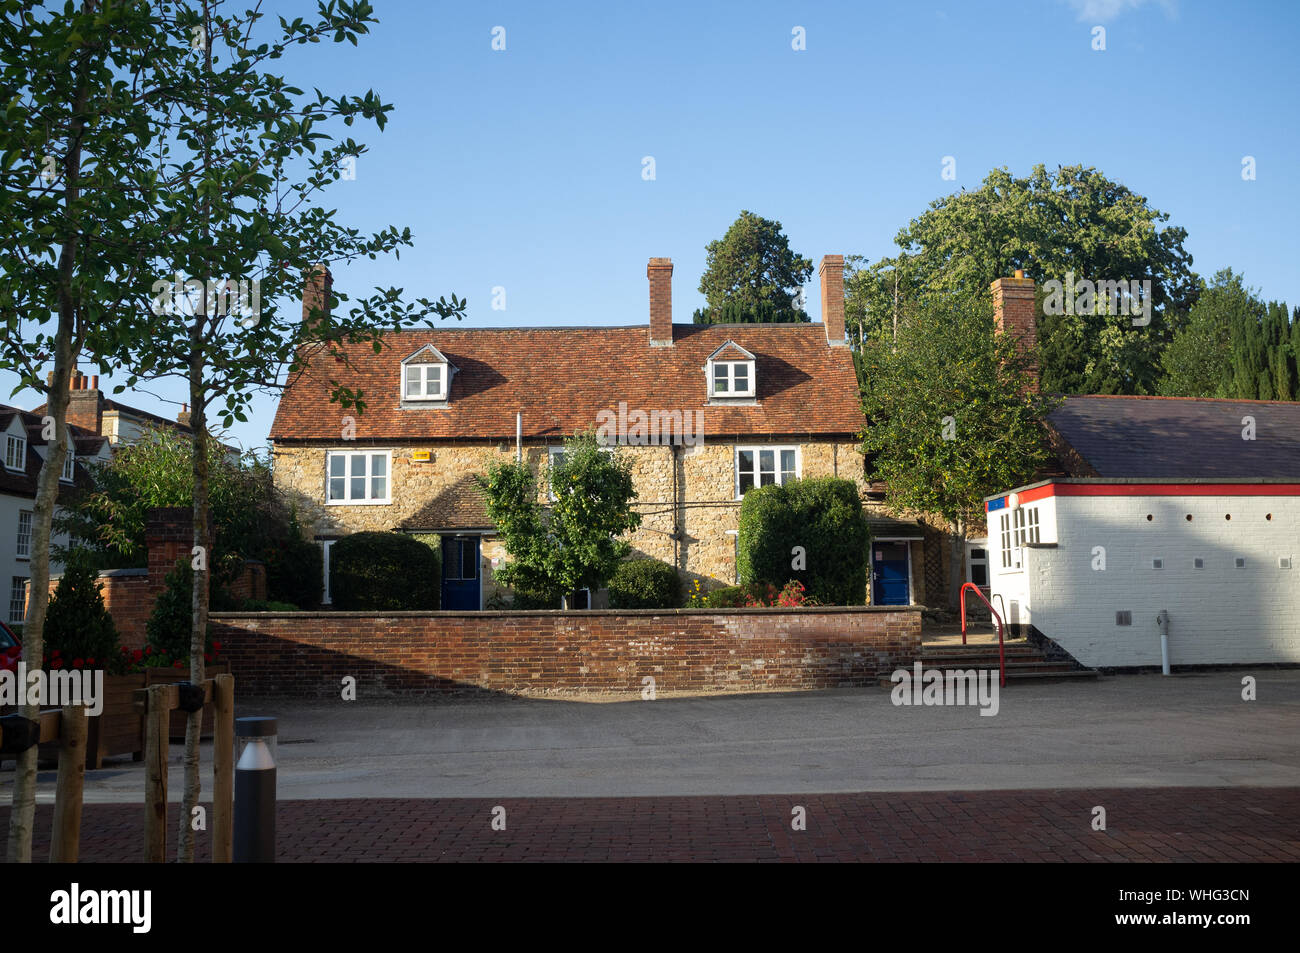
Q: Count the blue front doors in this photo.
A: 2